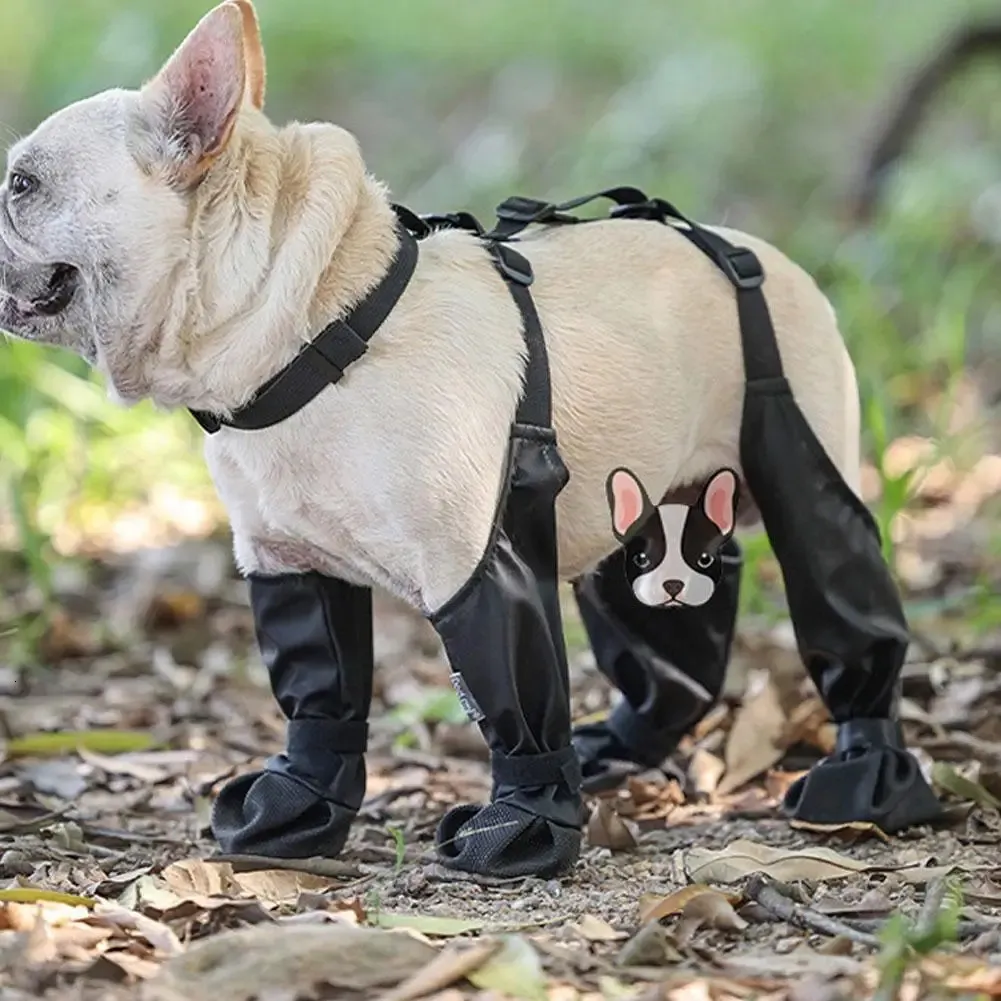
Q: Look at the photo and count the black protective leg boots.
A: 4